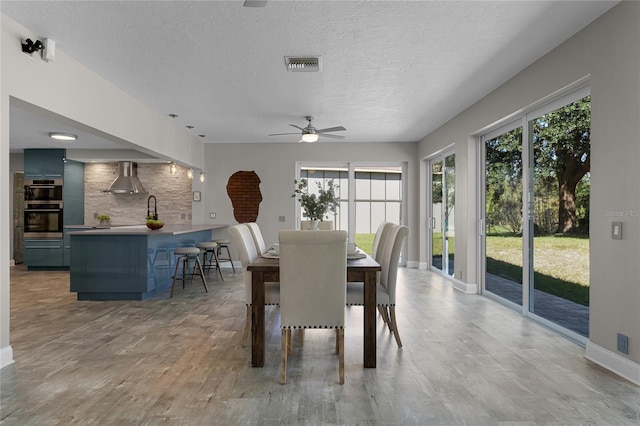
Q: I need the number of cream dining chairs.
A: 6